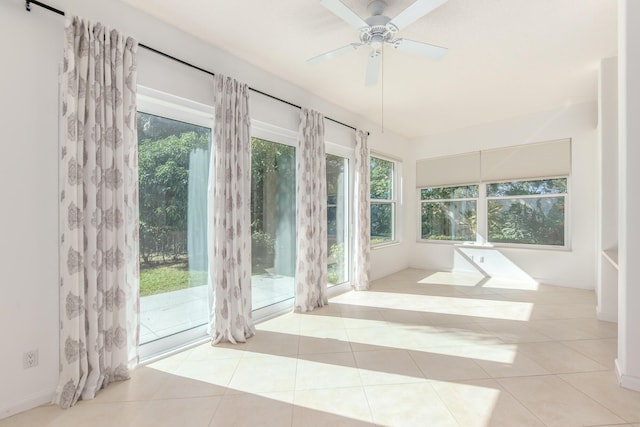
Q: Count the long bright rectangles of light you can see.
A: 3